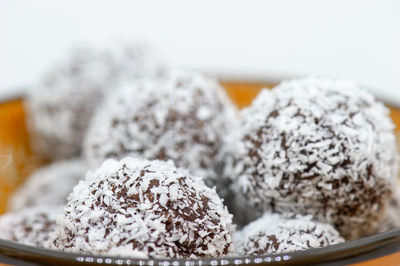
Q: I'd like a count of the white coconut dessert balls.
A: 7